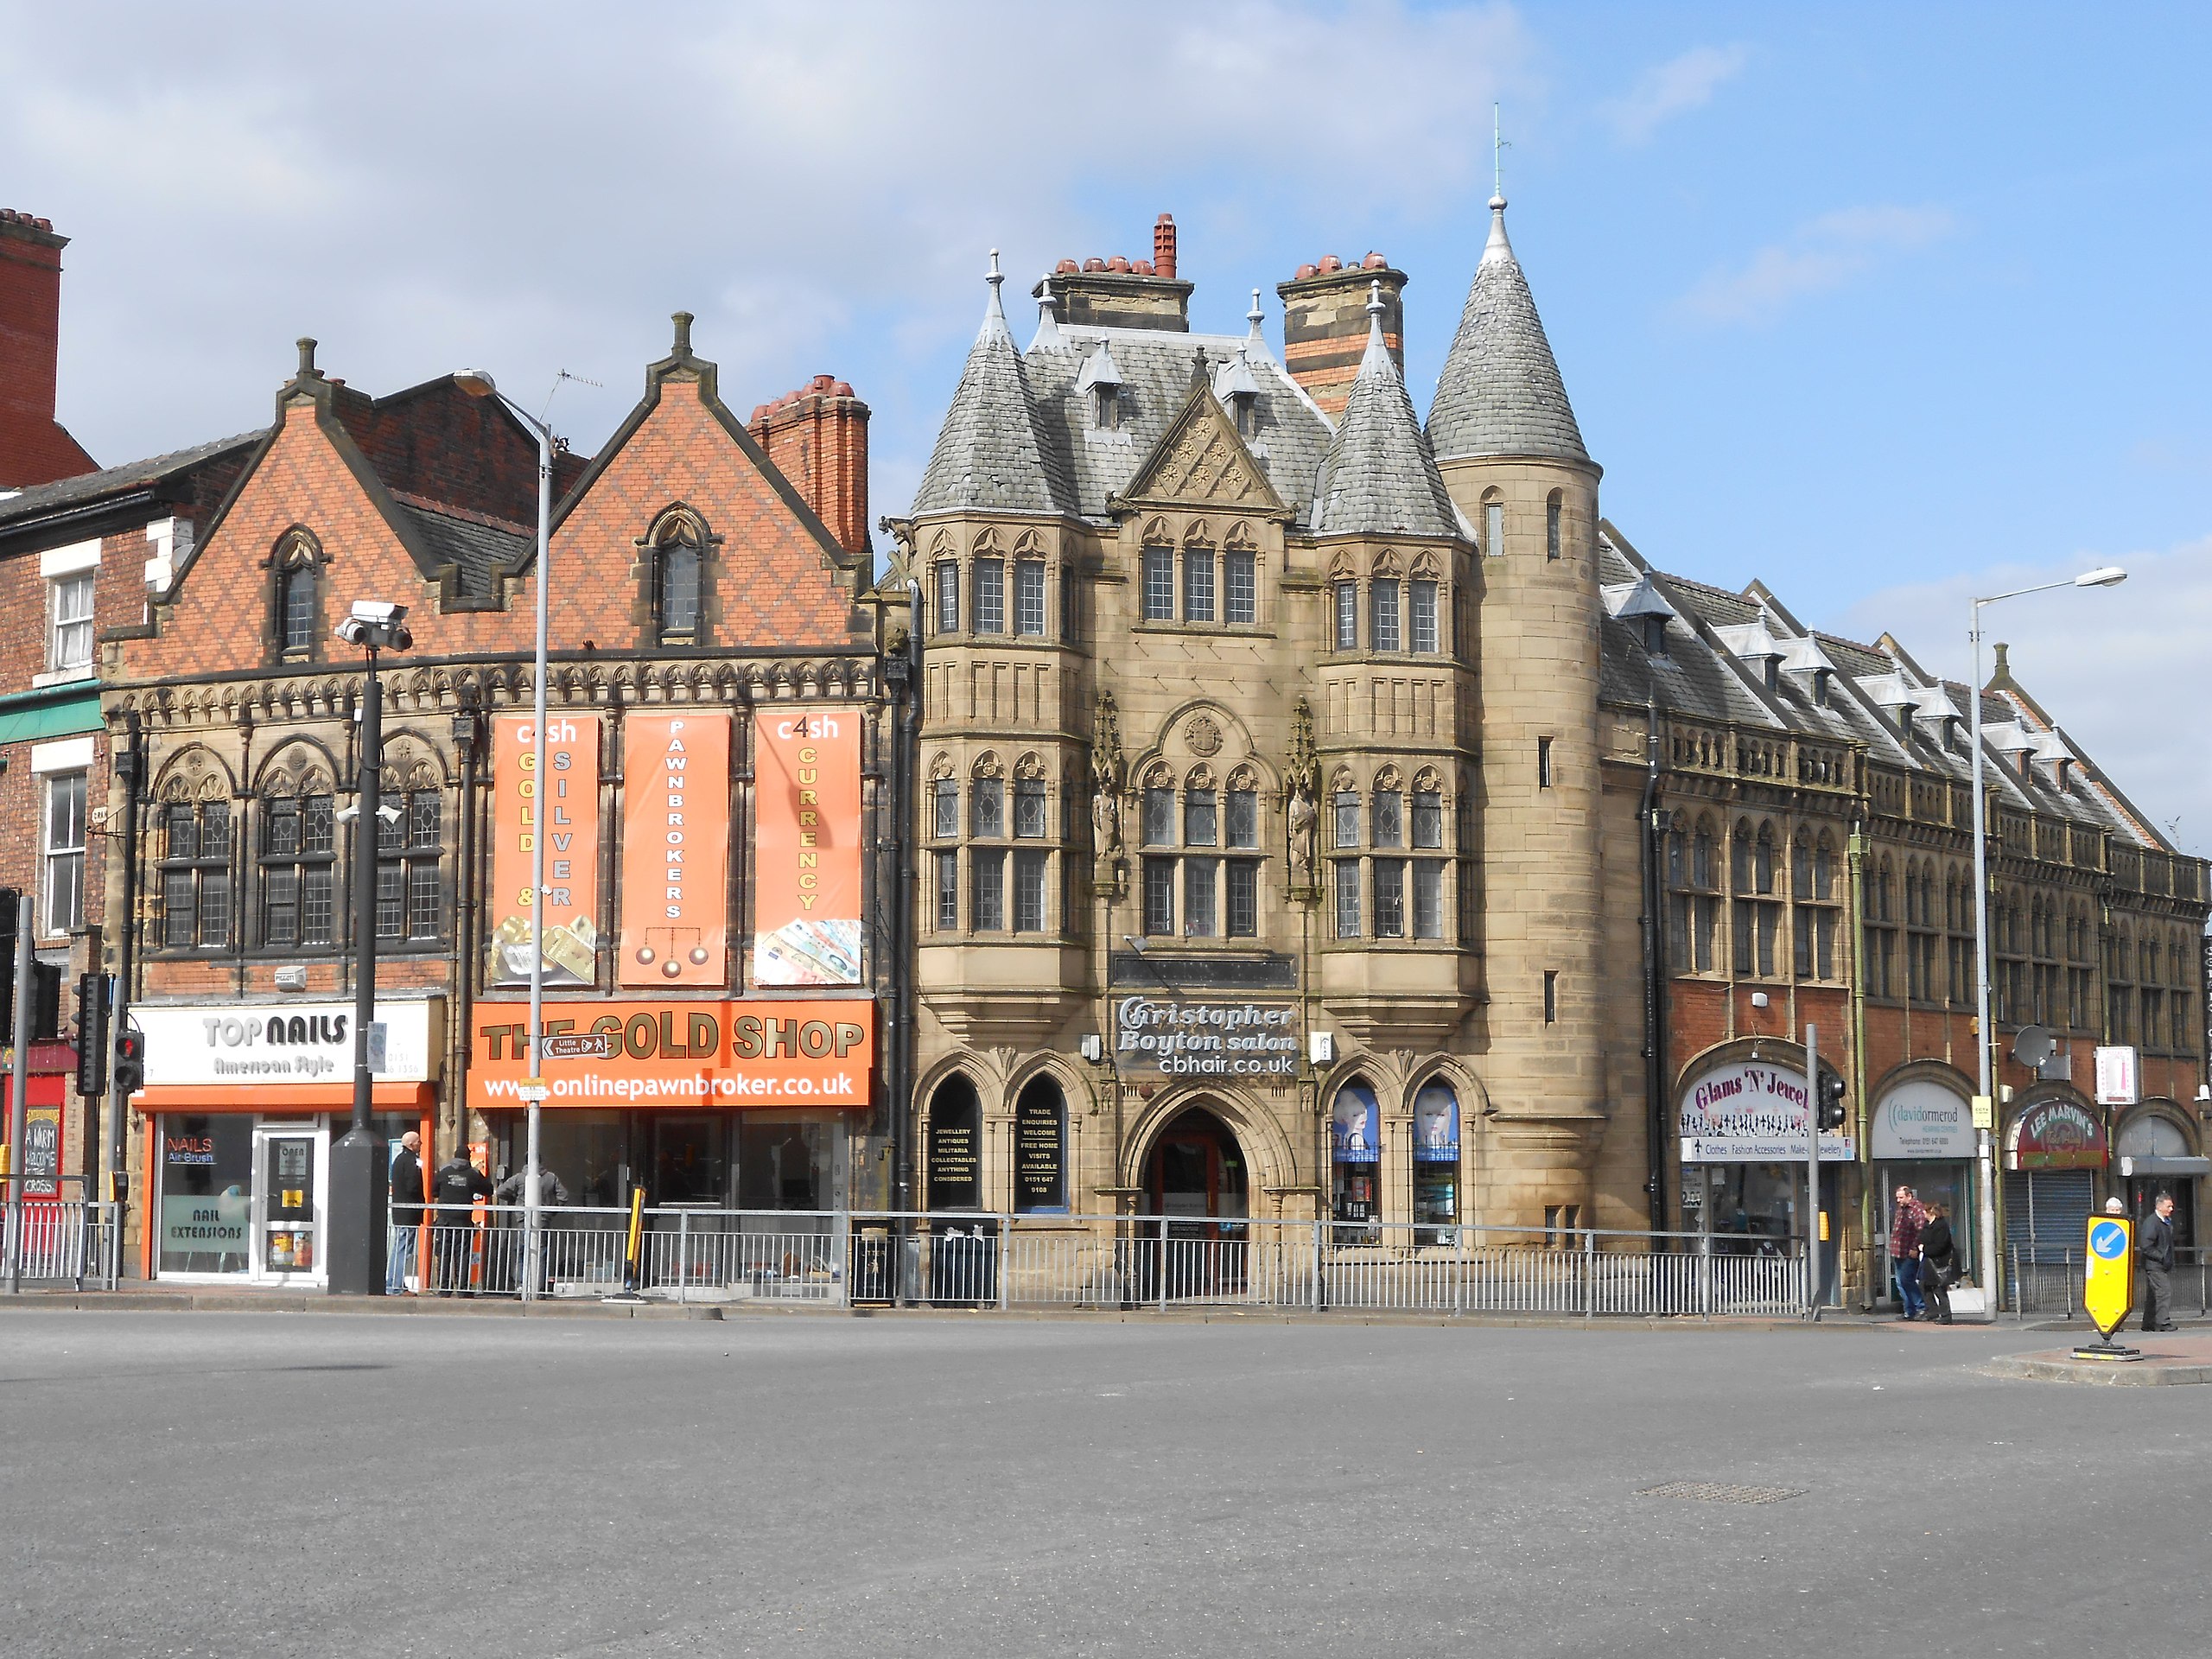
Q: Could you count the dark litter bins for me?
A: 2